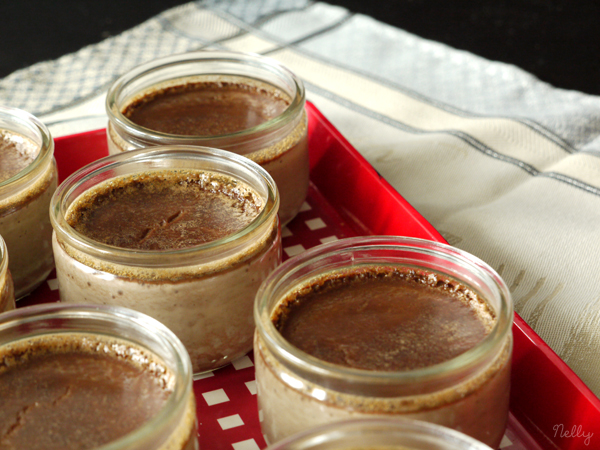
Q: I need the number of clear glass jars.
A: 7